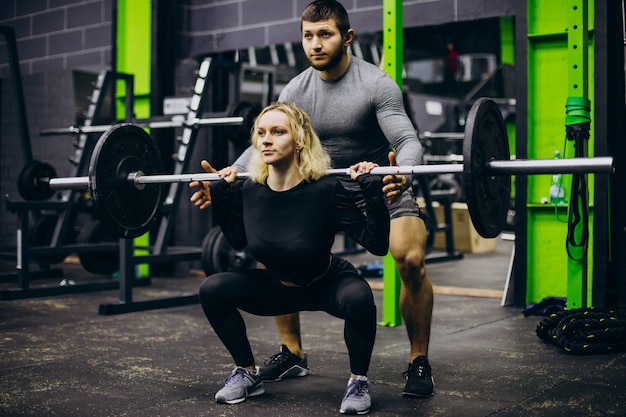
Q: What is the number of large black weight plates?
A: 2